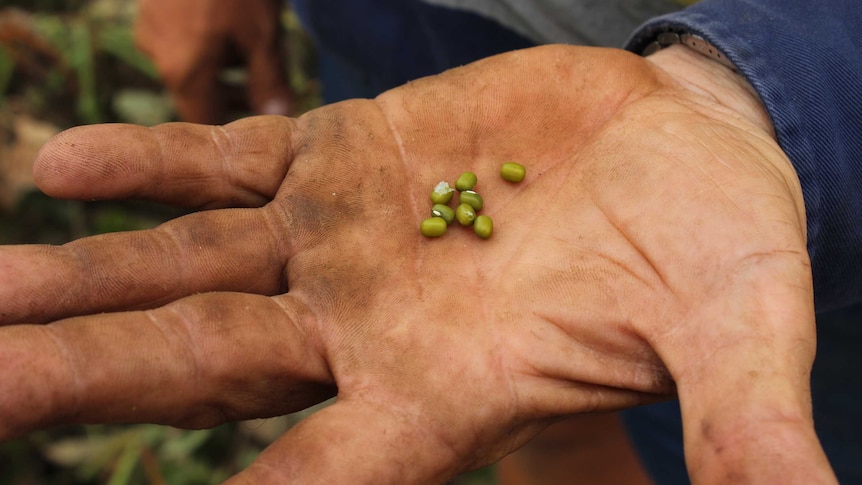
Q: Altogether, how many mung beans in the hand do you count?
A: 8